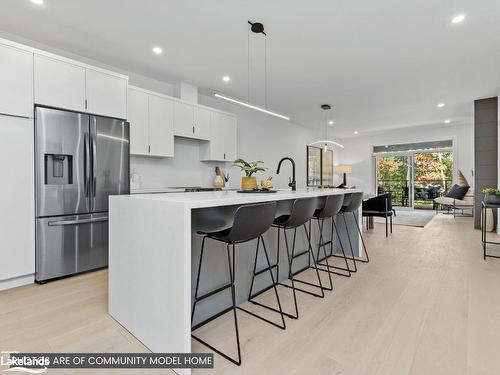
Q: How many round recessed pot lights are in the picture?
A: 8